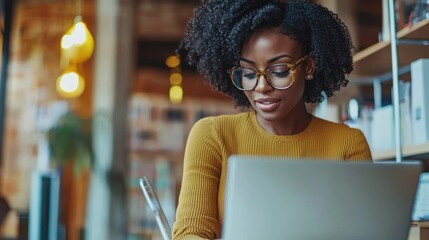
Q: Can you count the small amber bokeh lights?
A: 3